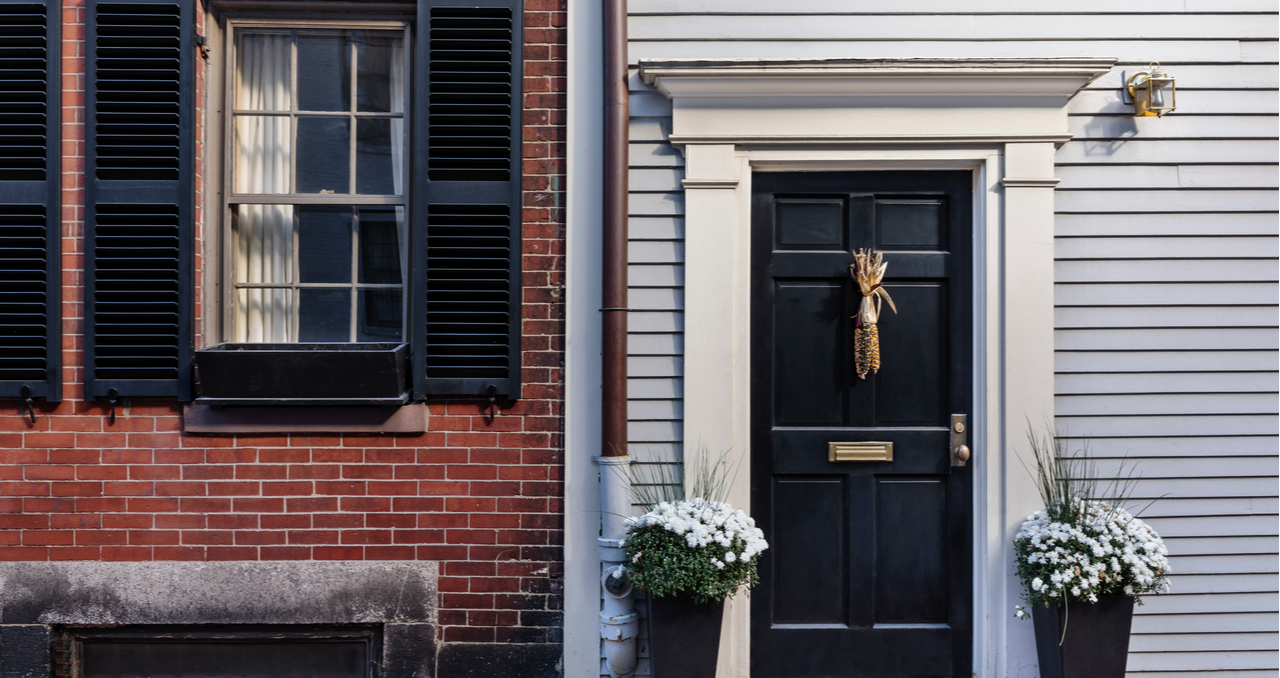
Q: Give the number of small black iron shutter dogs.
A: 3